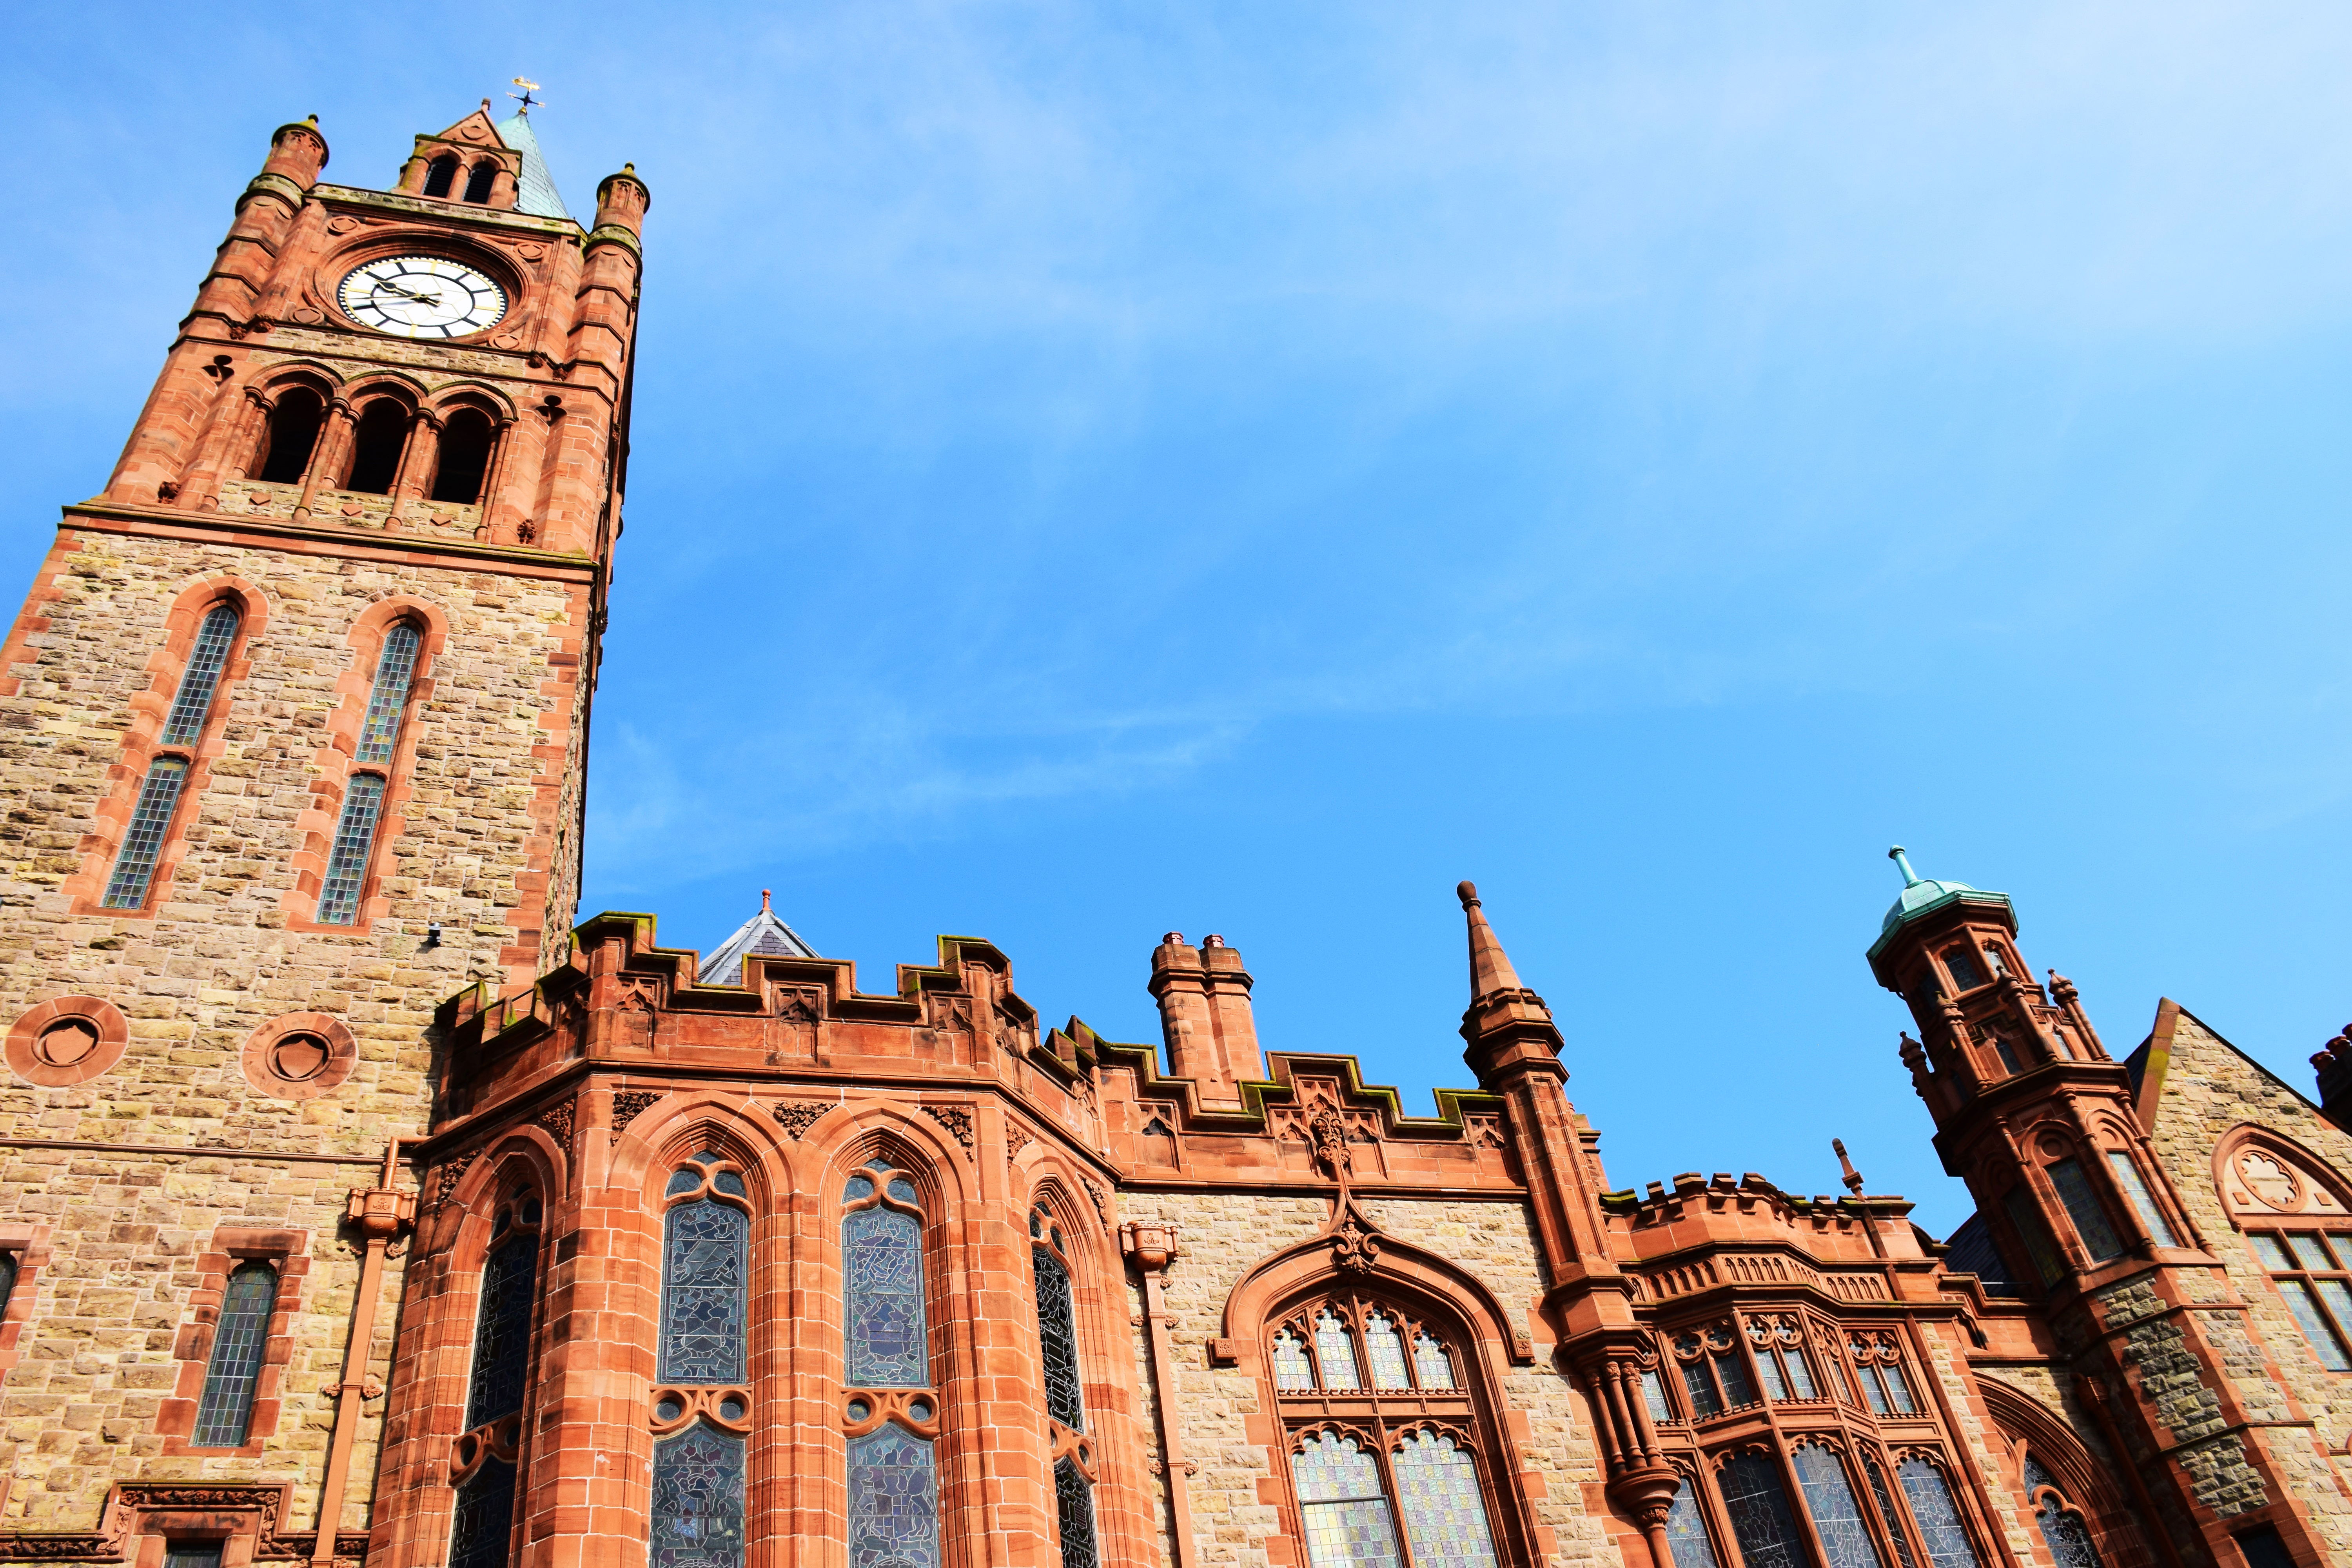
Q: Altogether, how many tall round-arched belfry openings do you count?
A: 3